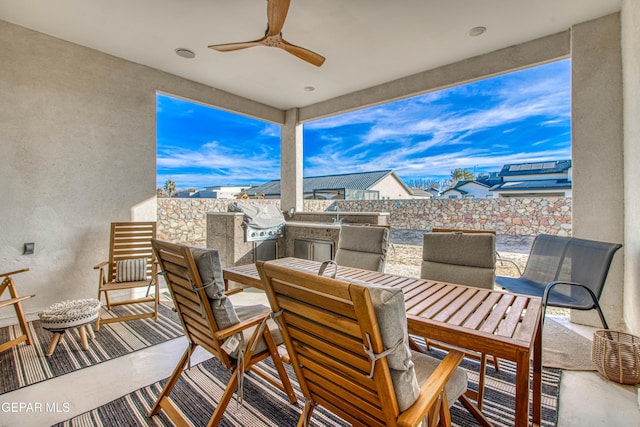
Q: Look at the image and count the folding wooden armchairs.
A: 6